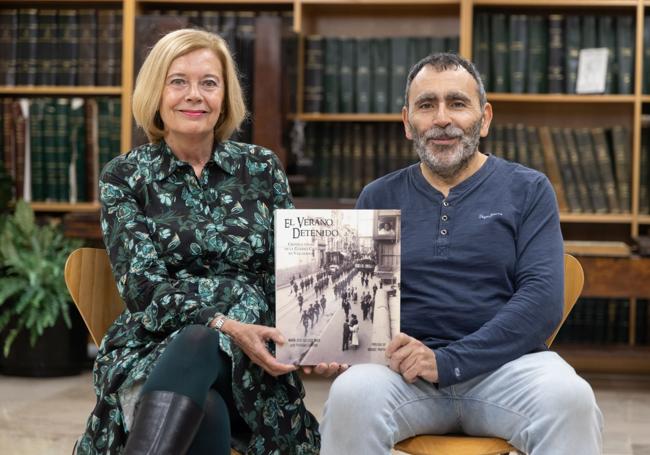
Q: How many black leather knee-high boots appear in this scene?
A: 1